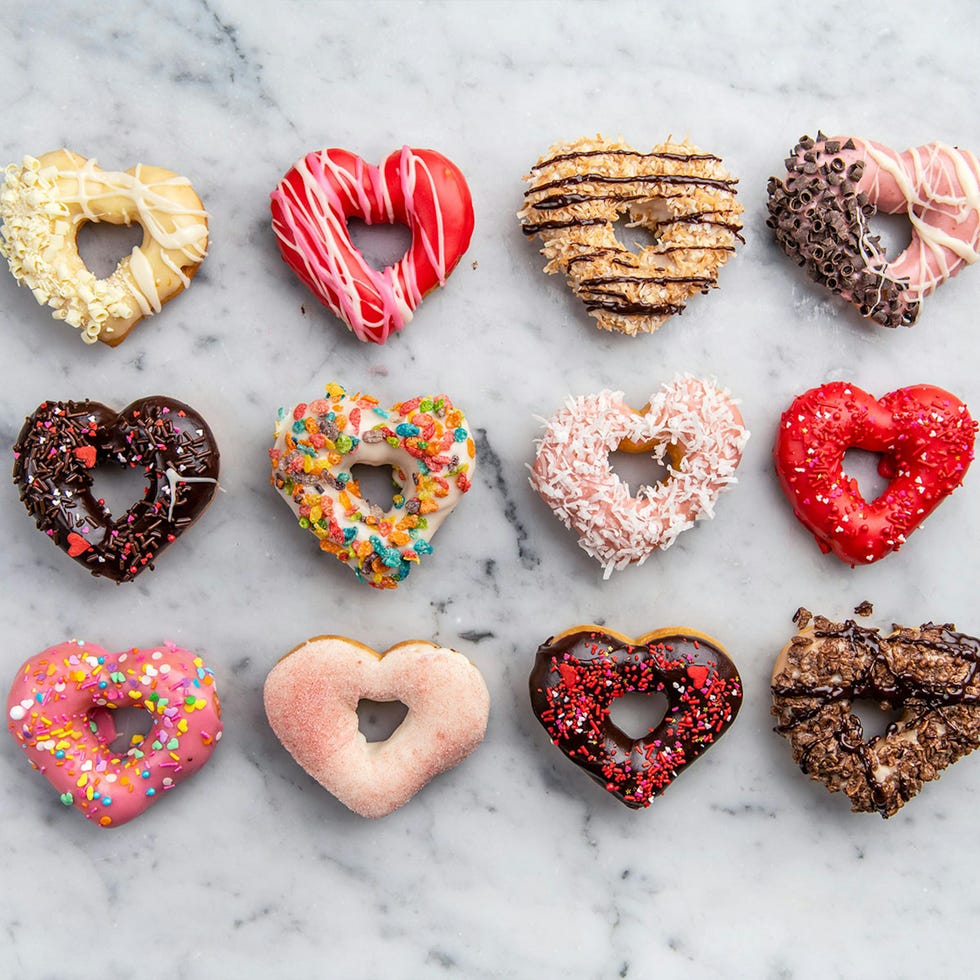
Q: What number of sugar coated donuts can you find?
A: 1